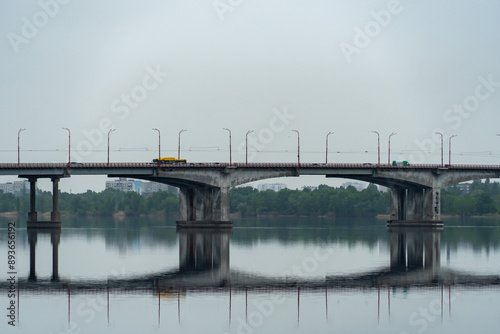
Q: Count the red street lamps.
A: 13